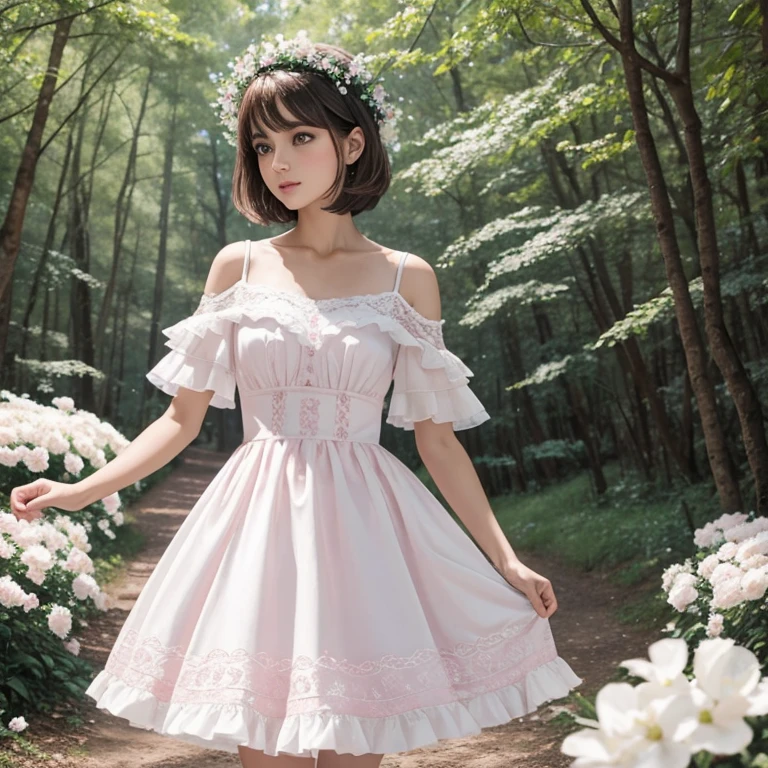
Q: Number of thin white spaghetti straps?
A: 2